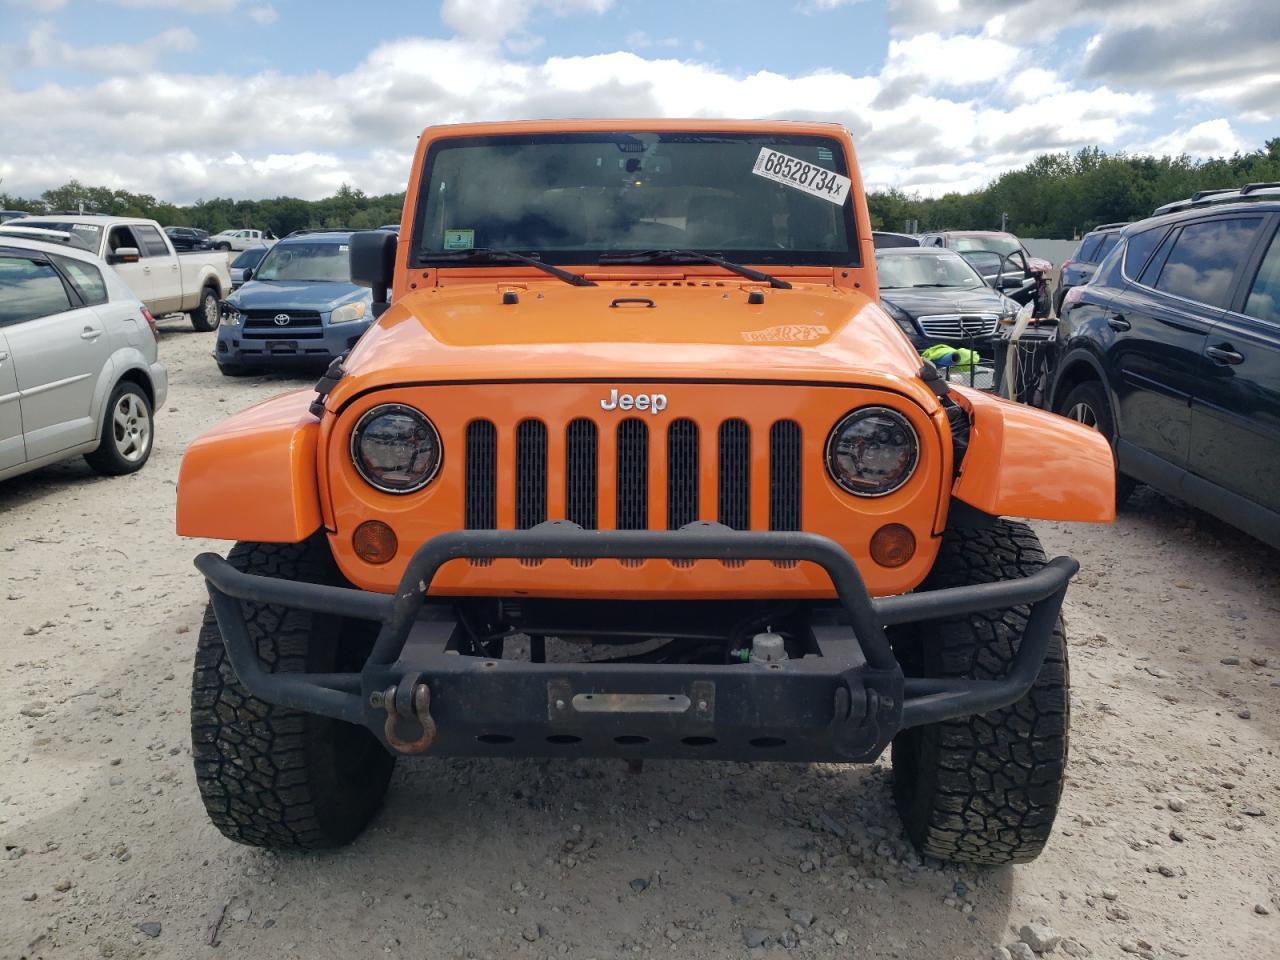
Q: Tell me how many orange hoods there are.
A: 1